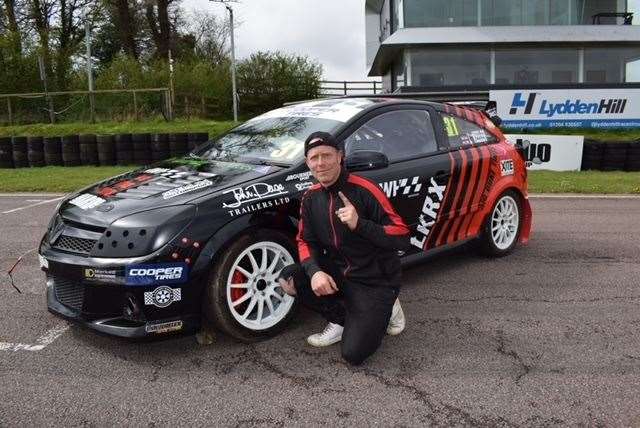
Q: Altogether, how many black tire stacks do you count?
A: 15